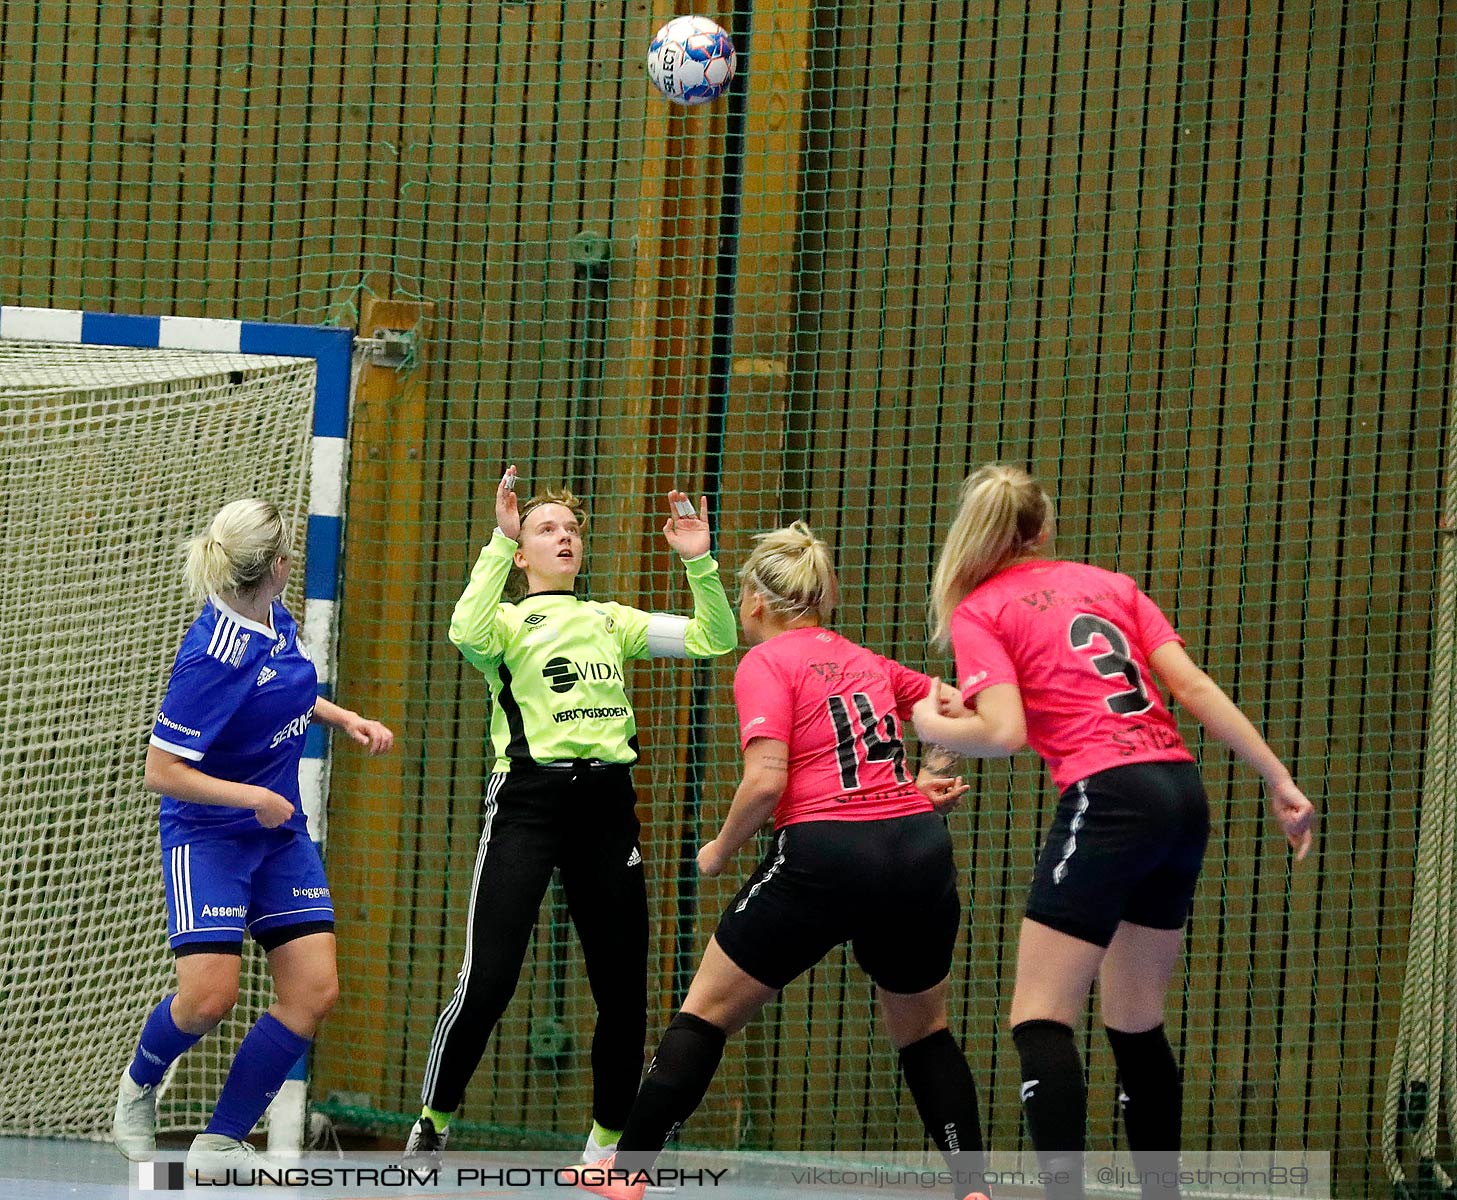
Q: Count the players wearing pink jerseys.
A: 2